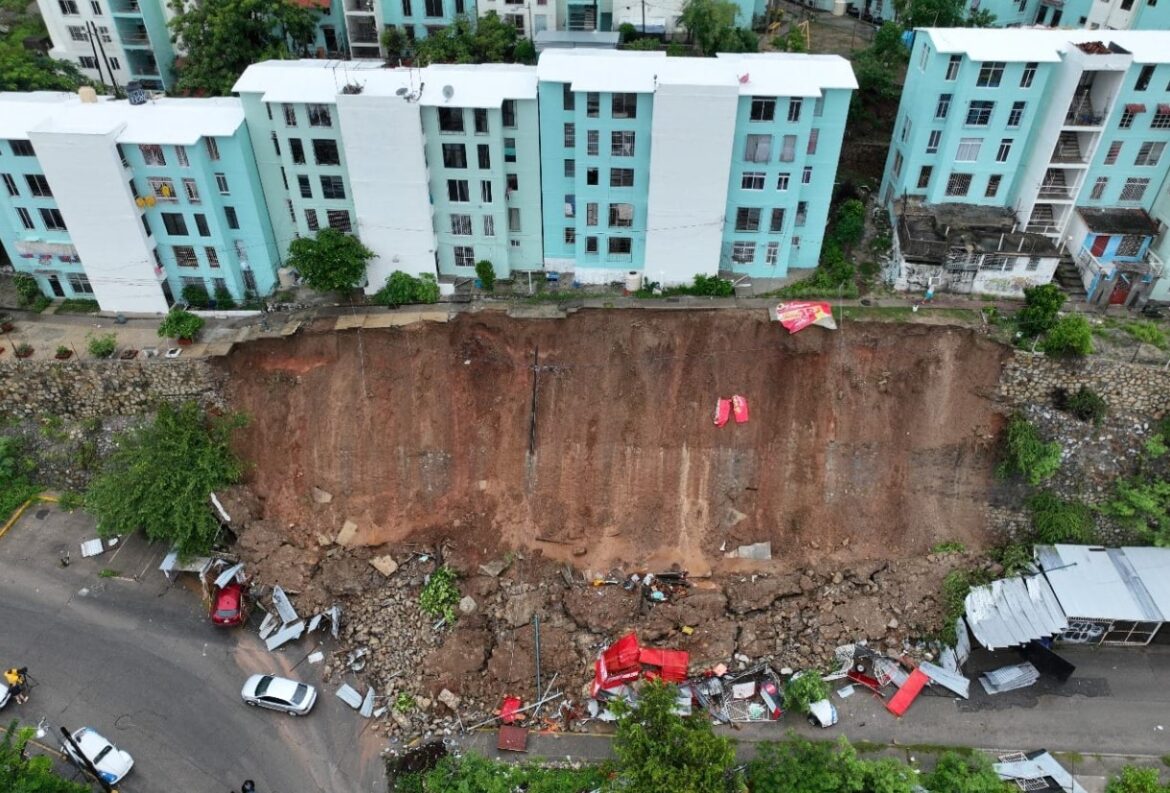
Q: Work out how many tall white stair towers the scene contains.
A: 4